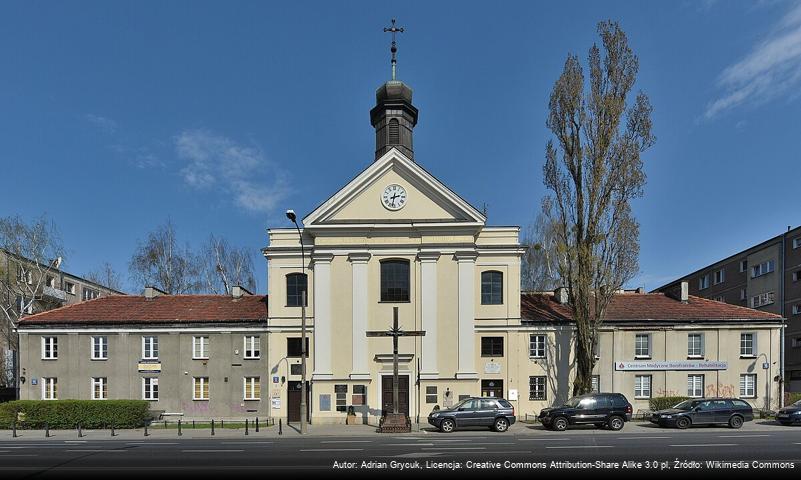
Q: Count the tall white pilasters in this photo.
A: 4